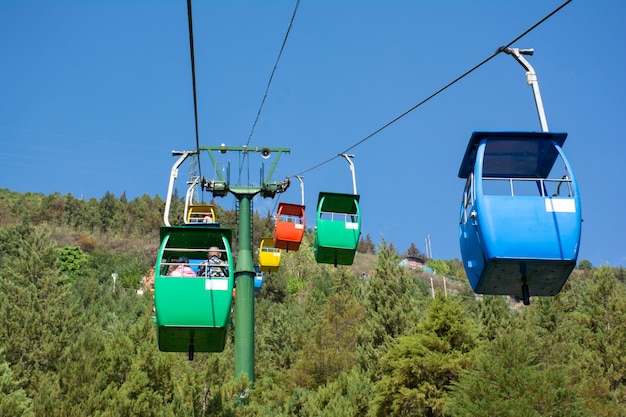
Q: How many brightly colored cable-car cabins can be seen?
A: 7